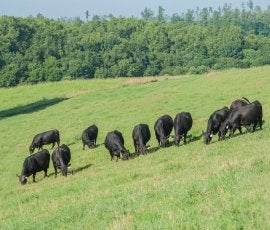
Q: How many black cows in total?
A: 11